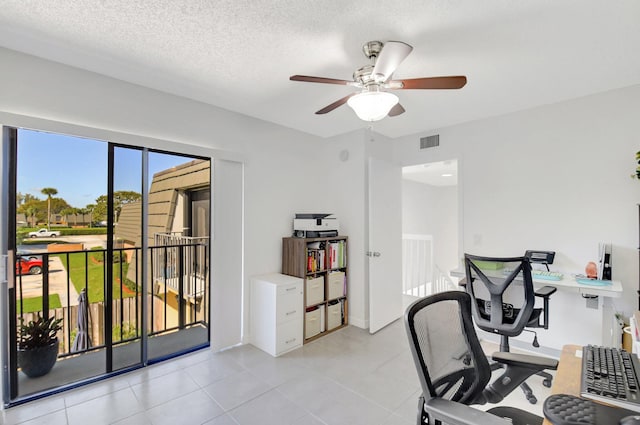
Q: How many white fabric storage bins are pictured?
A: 4